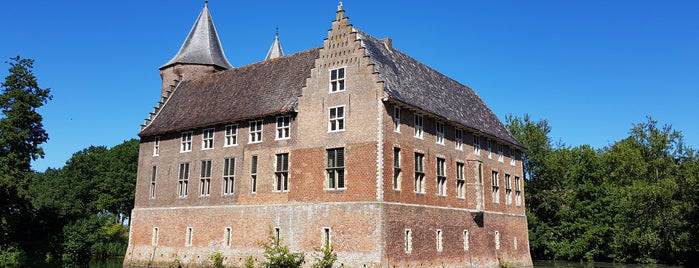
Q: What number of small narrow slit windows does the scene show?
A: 10